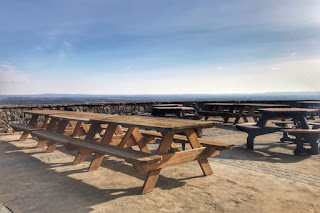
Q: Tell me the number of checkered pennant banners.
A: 0